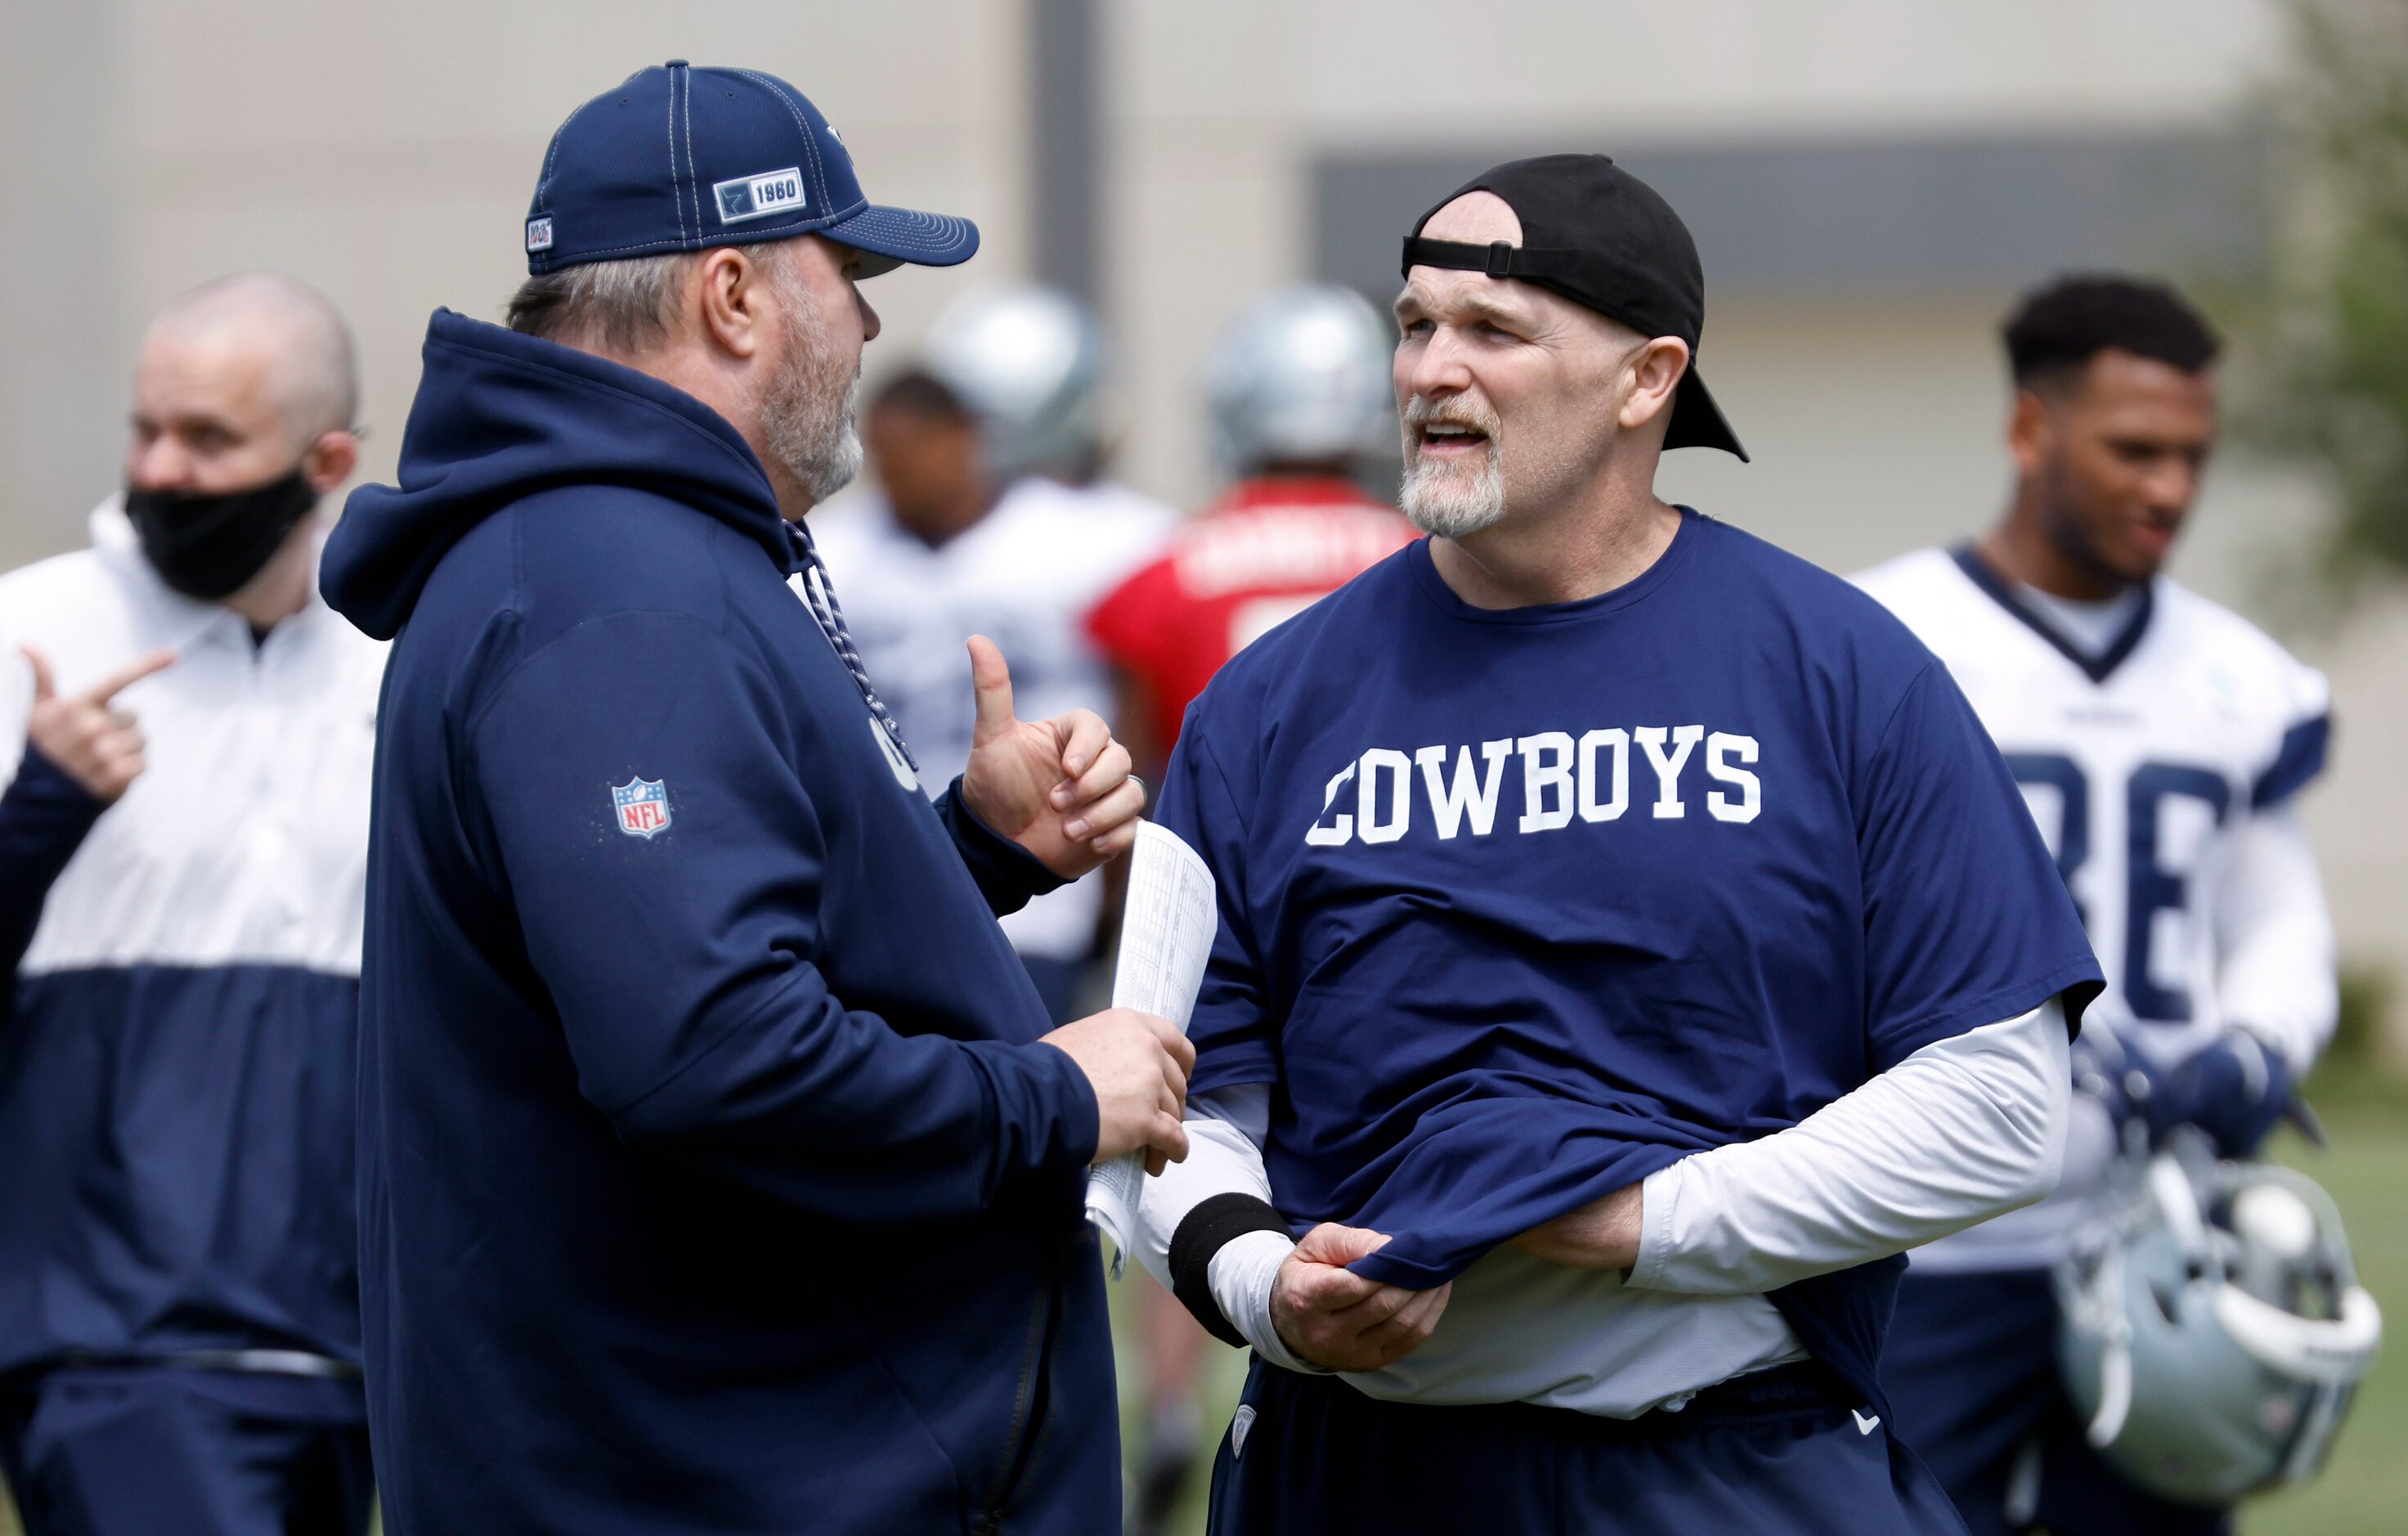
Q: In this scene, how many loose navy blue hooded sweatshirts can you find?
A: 1